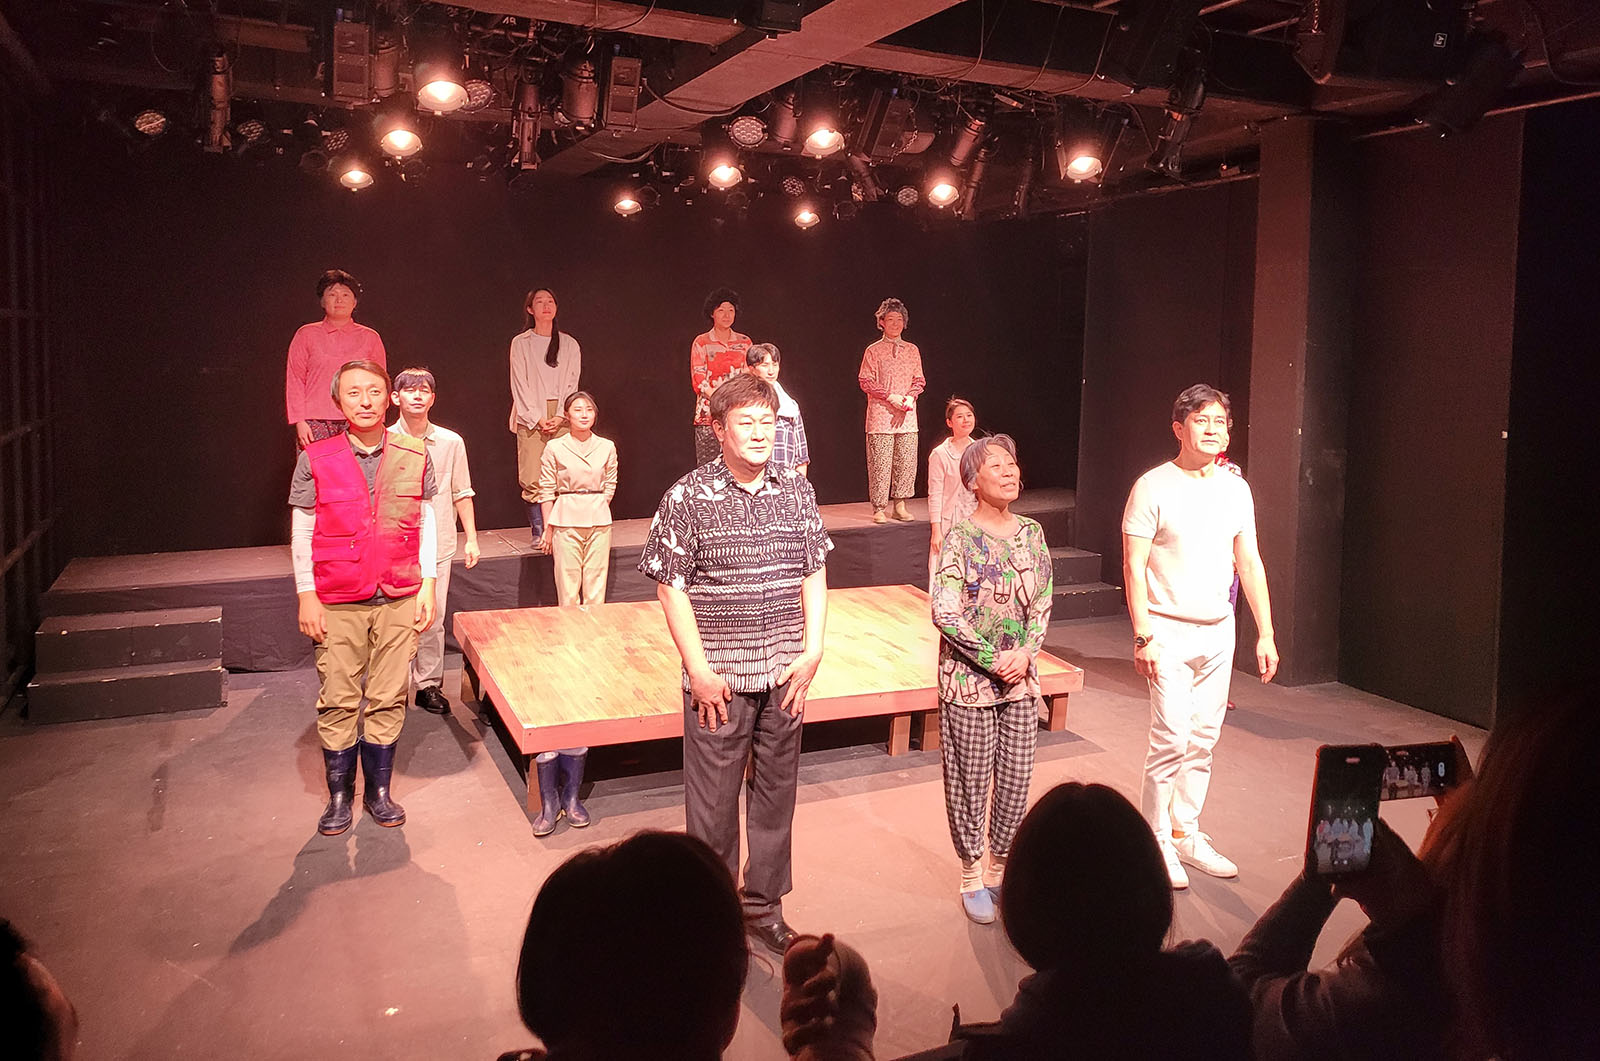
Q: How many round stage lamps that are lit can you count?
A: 9